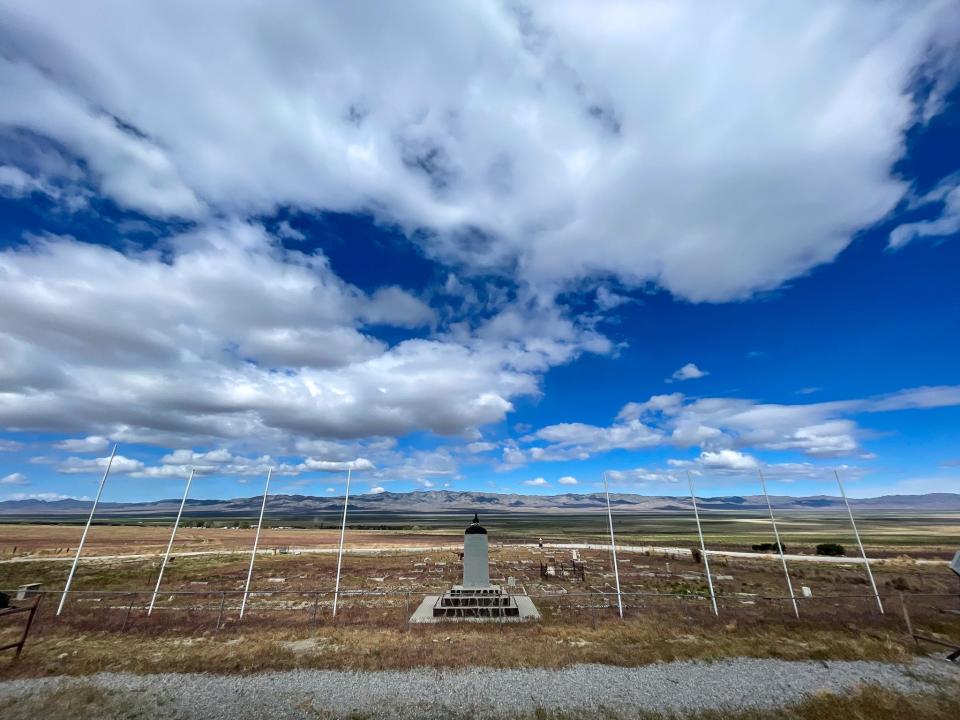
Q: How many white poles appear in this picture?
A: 8